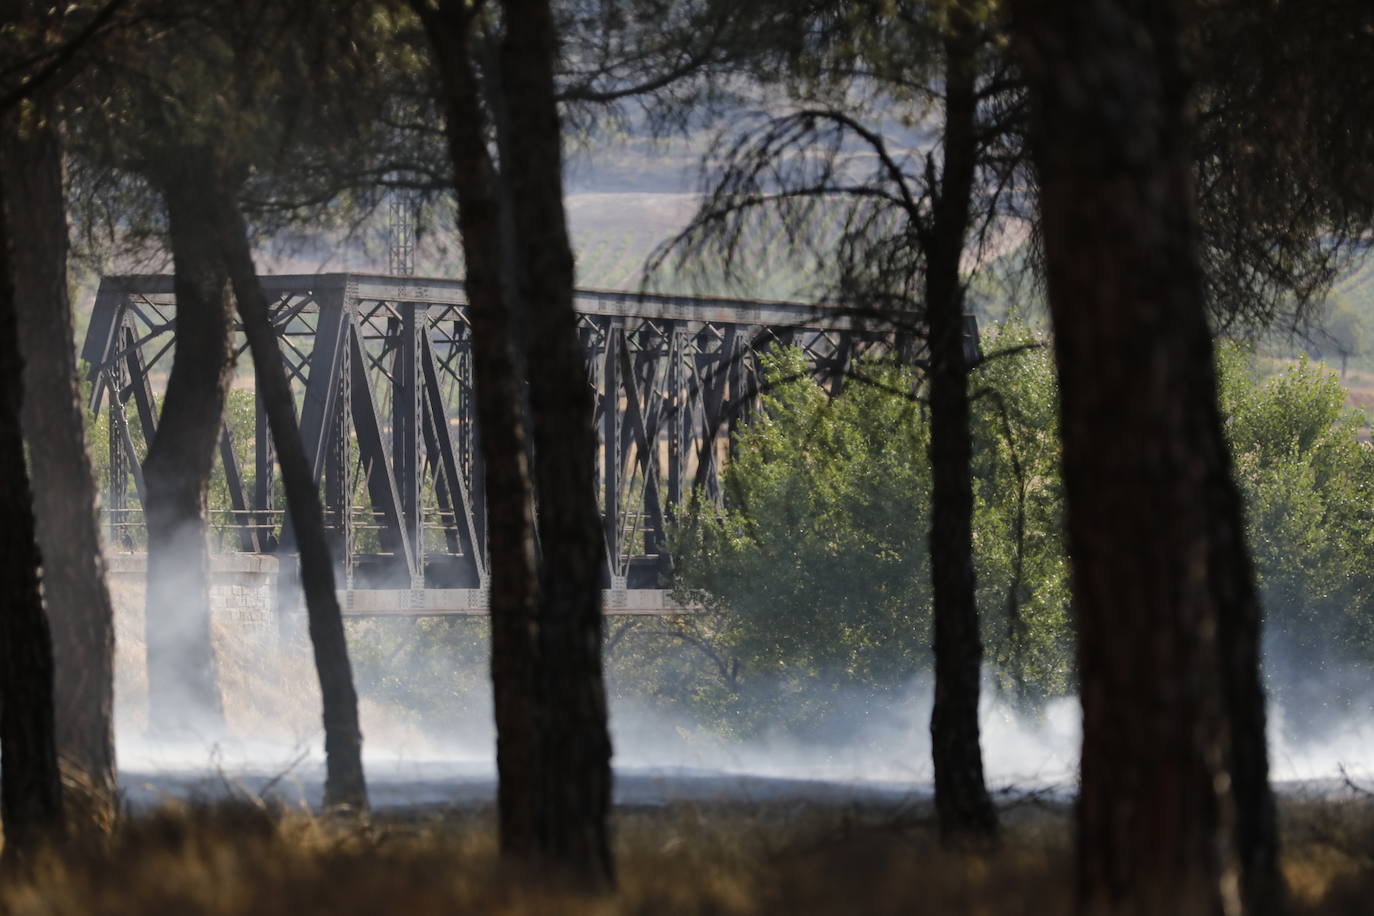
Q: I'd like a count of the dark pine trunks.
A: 9